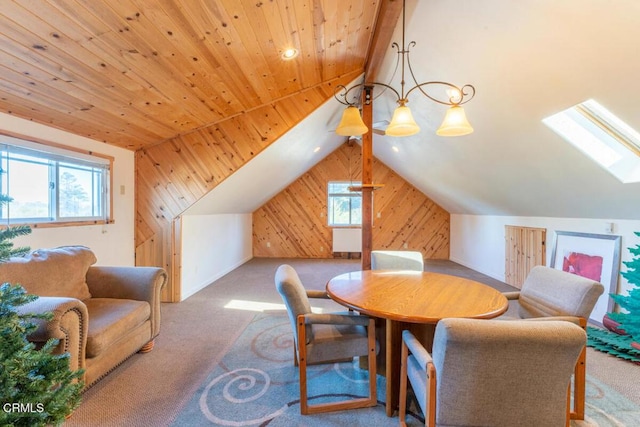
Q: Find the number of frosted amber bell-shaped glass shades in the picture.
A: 3